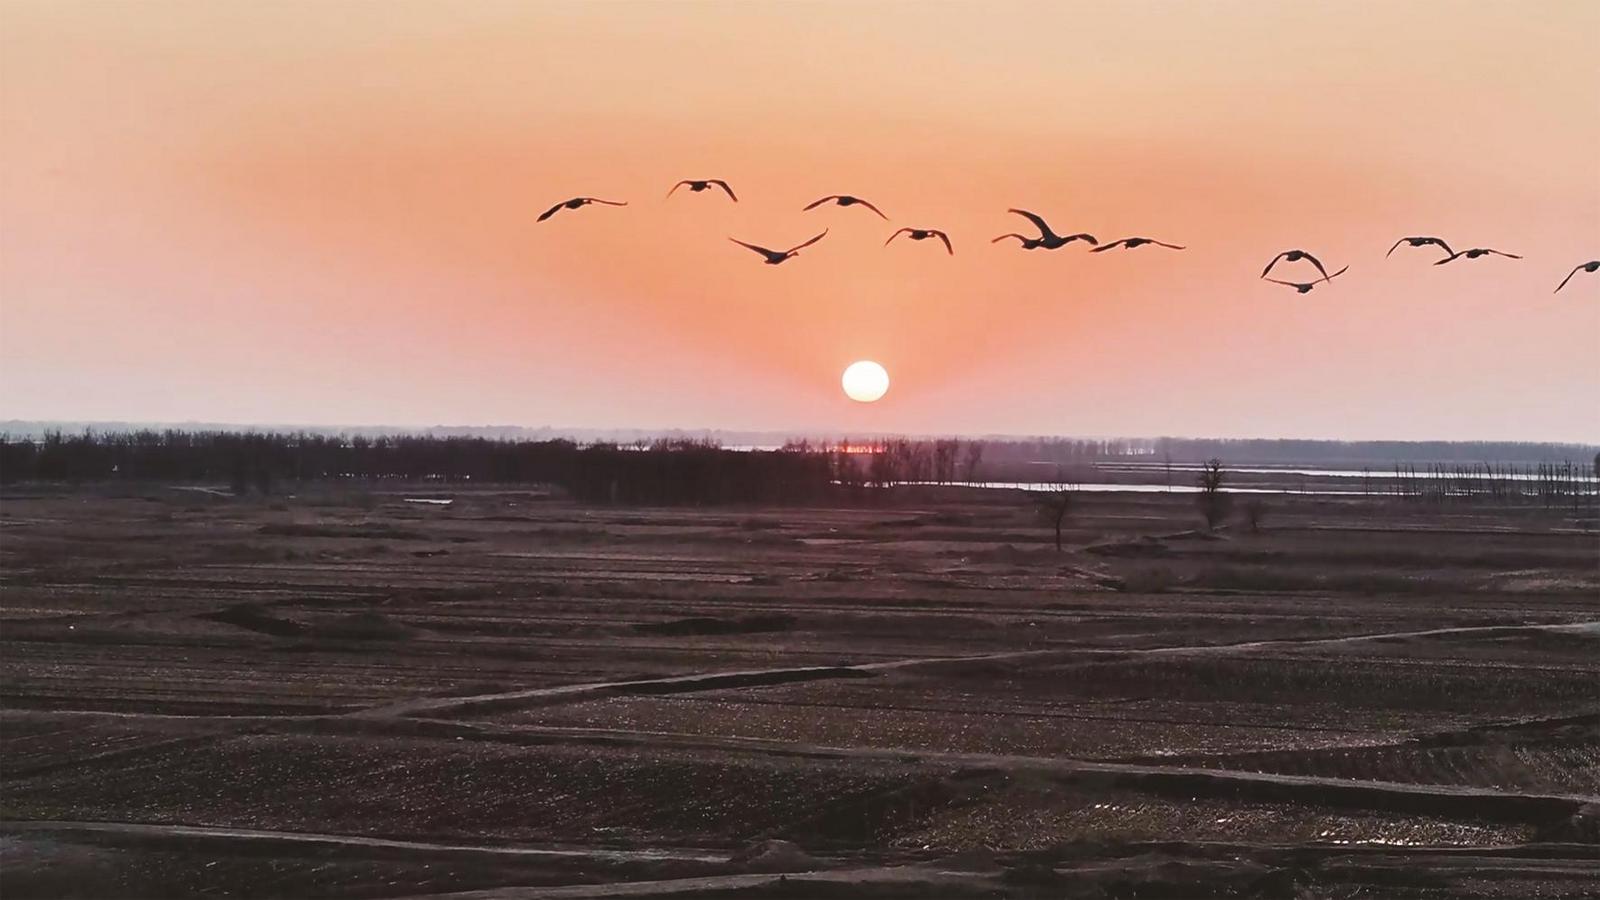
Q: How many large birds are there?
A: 13